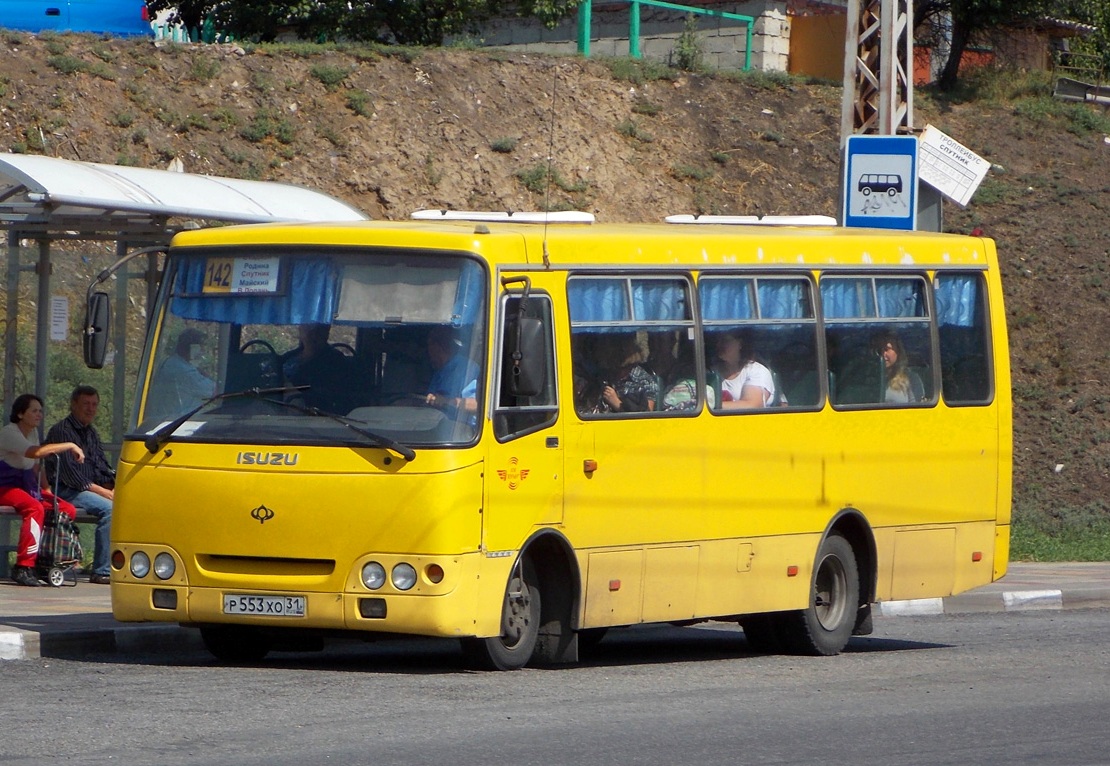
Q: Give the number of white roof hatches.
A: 2